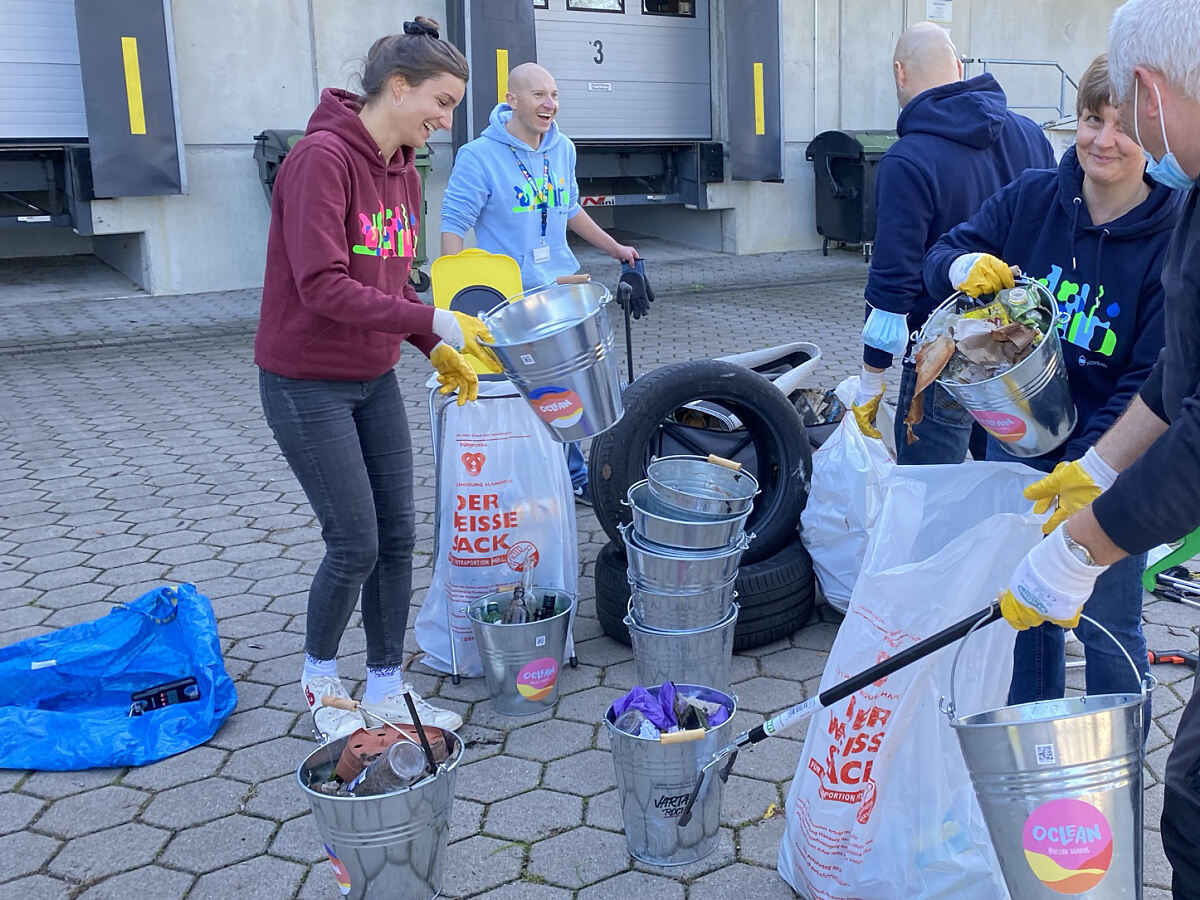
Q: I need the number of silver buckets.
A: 11